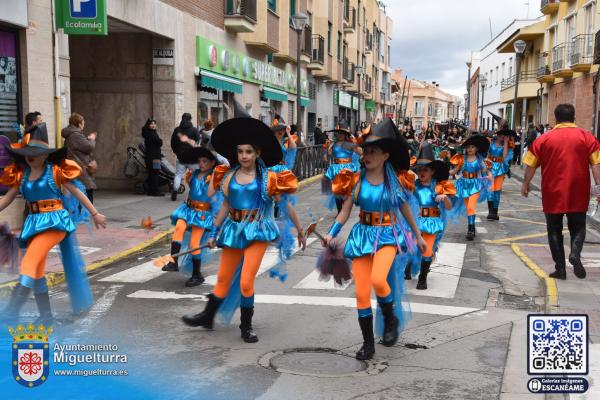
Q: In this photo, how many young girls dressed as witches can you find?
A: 9